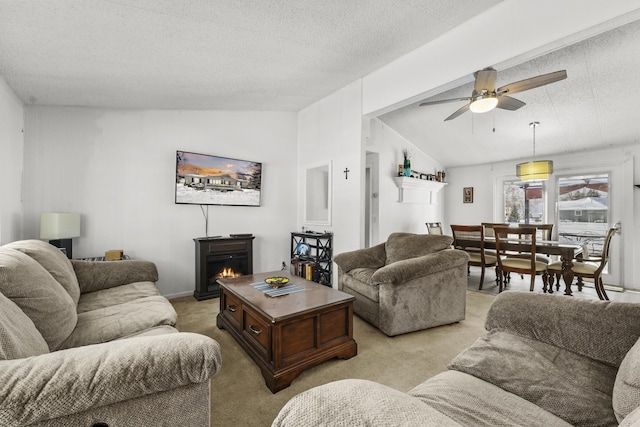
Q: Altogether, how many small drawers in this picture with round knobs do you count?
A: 0